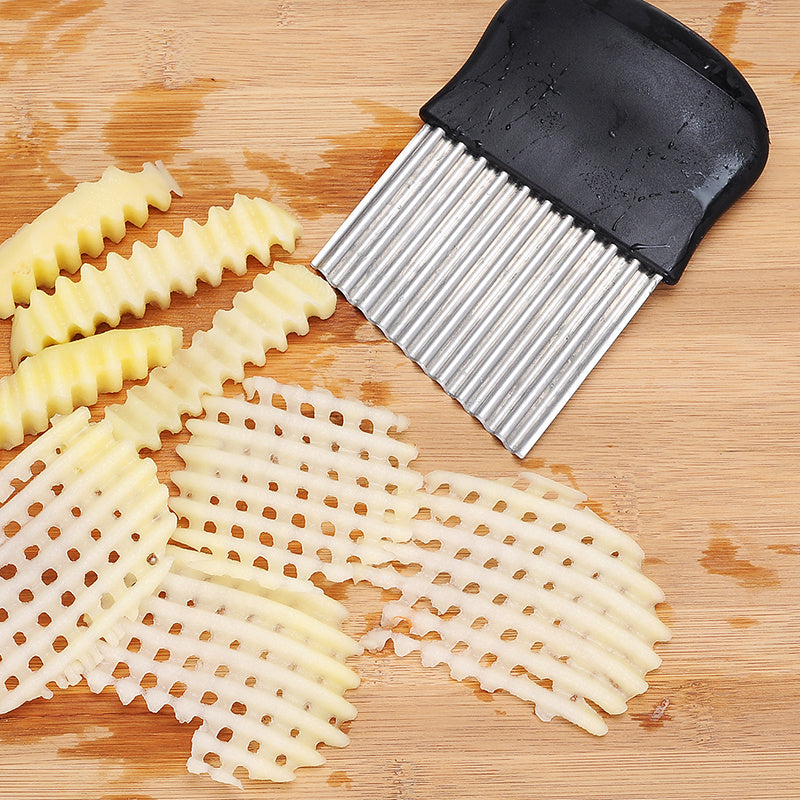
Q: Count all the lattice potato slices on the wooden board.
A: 4